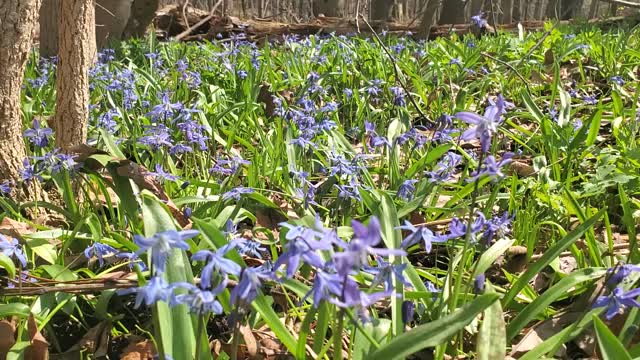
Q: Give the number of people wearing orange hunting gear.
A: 0